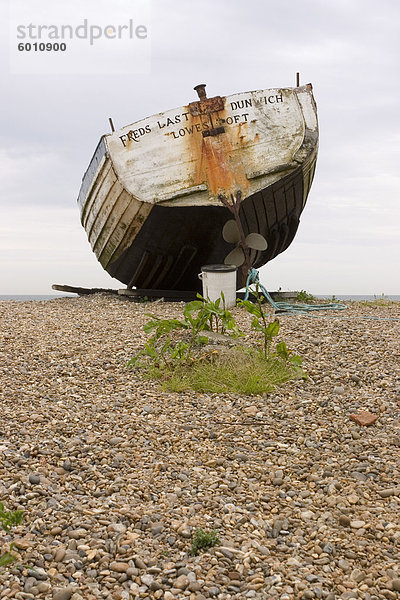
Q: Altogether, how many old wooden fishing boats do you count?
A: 1